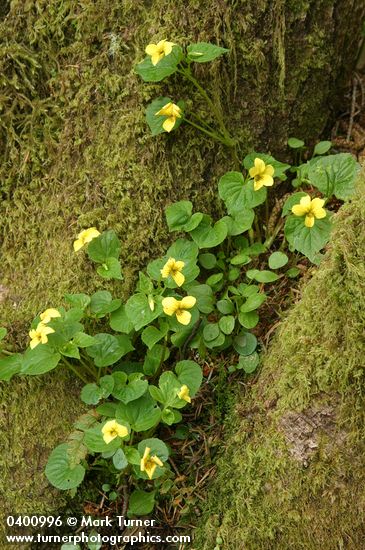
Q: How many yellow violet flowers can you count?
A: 12